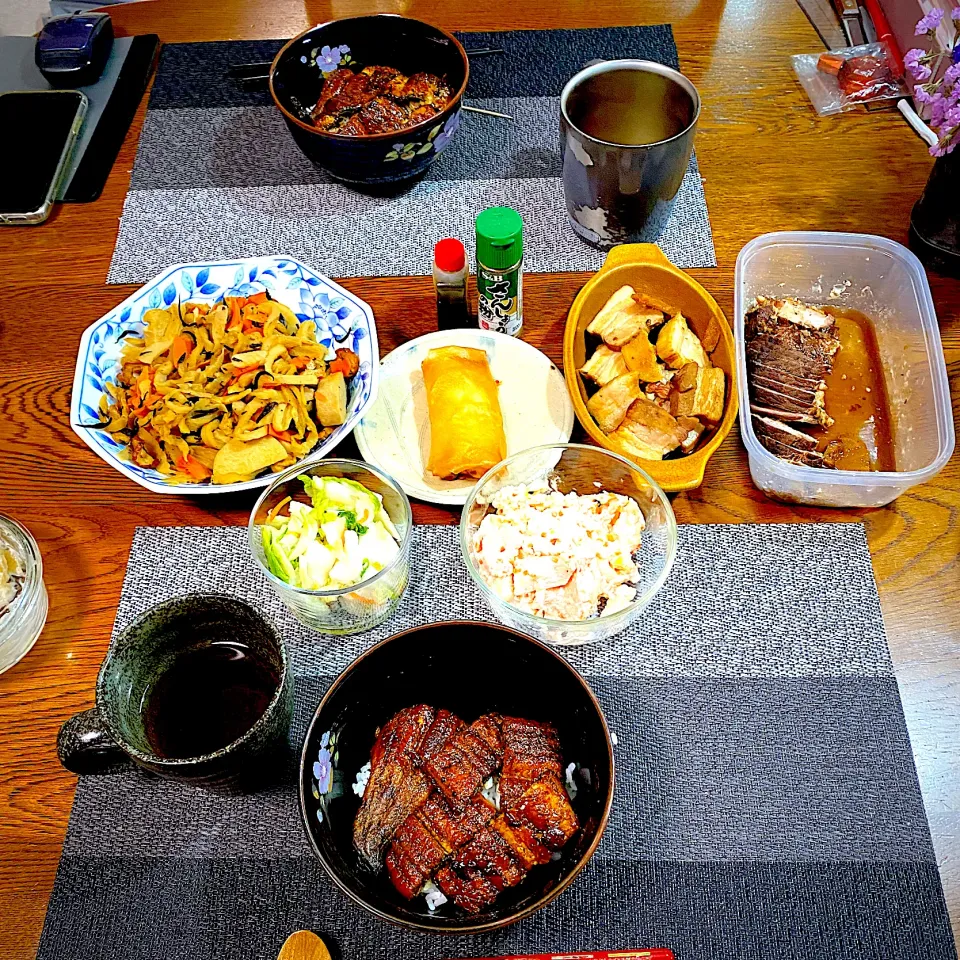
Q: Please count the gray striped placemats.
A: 2